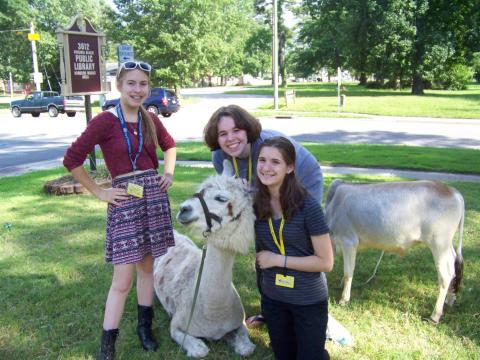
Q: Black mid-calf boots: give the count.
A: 2